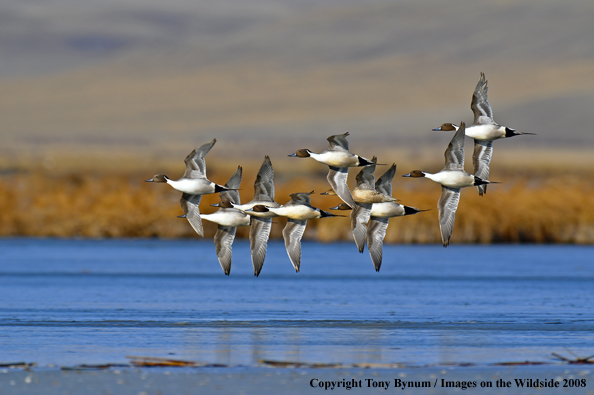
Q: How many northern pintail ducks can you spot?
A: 9